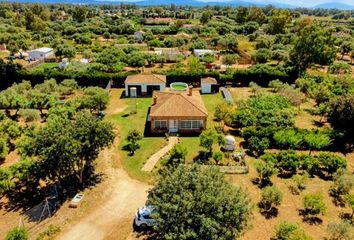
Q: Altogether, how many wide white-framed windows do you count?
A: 2